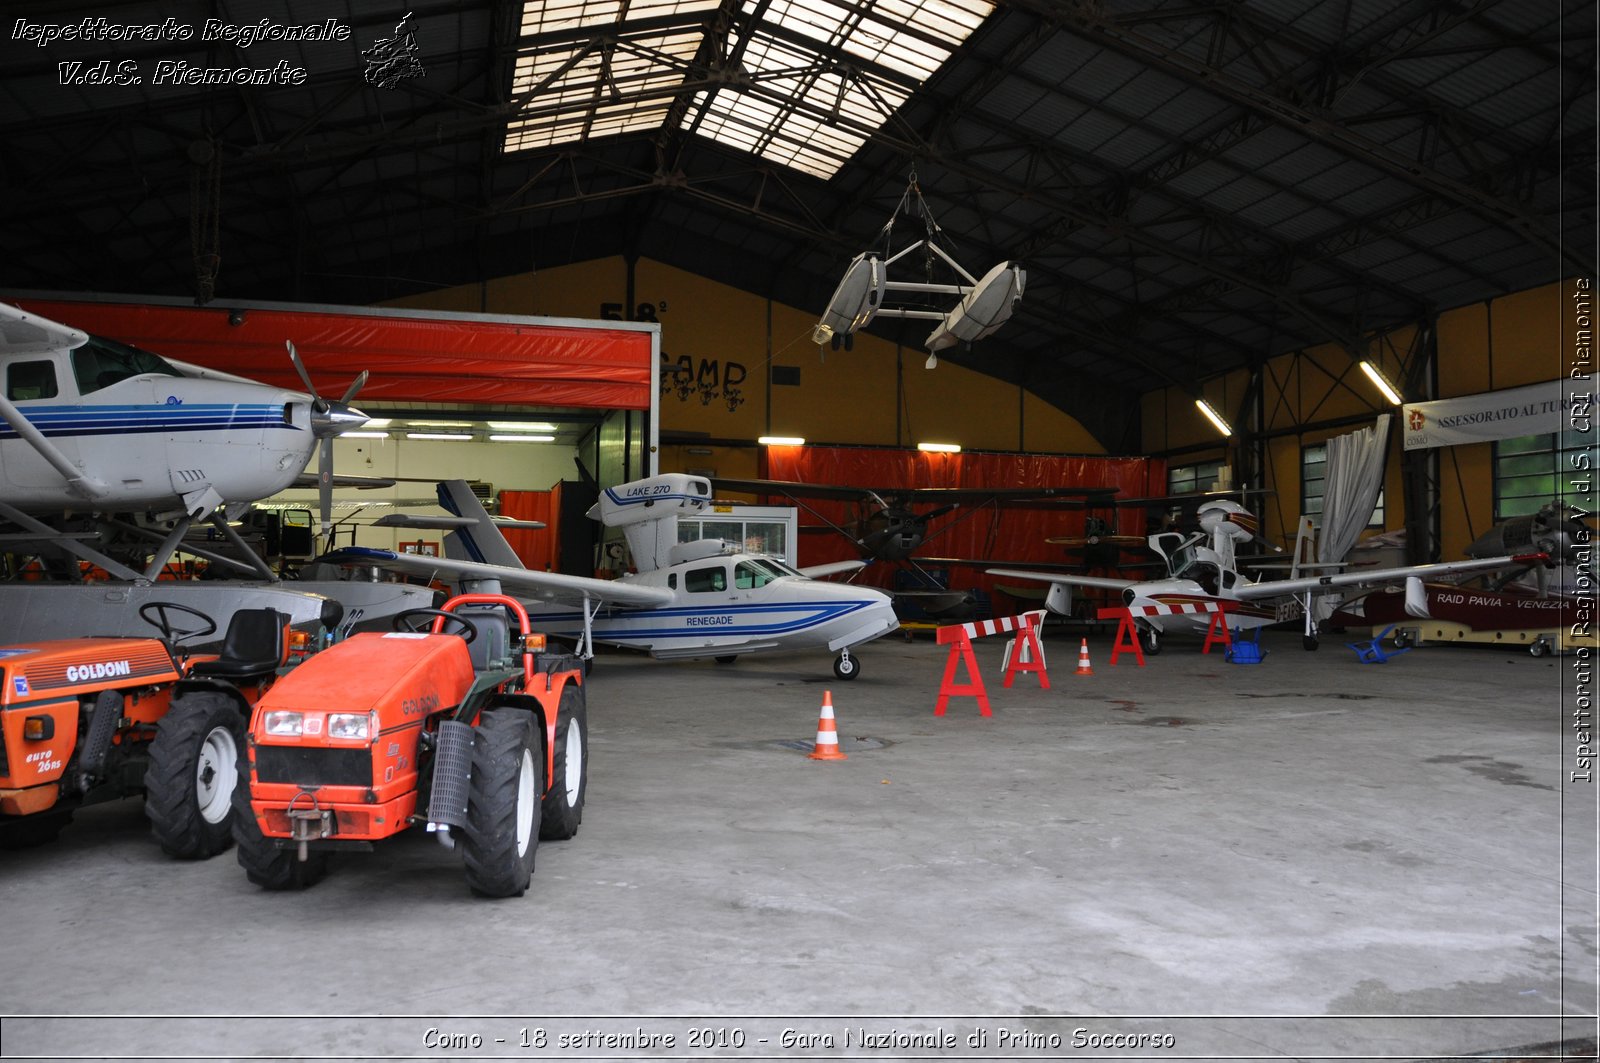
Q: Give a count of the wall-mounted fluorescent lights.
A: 4